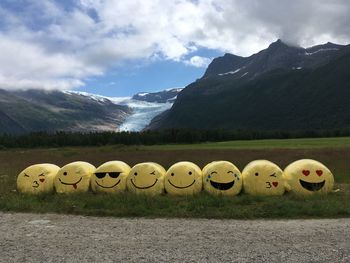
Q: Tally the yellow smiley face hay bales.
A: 8